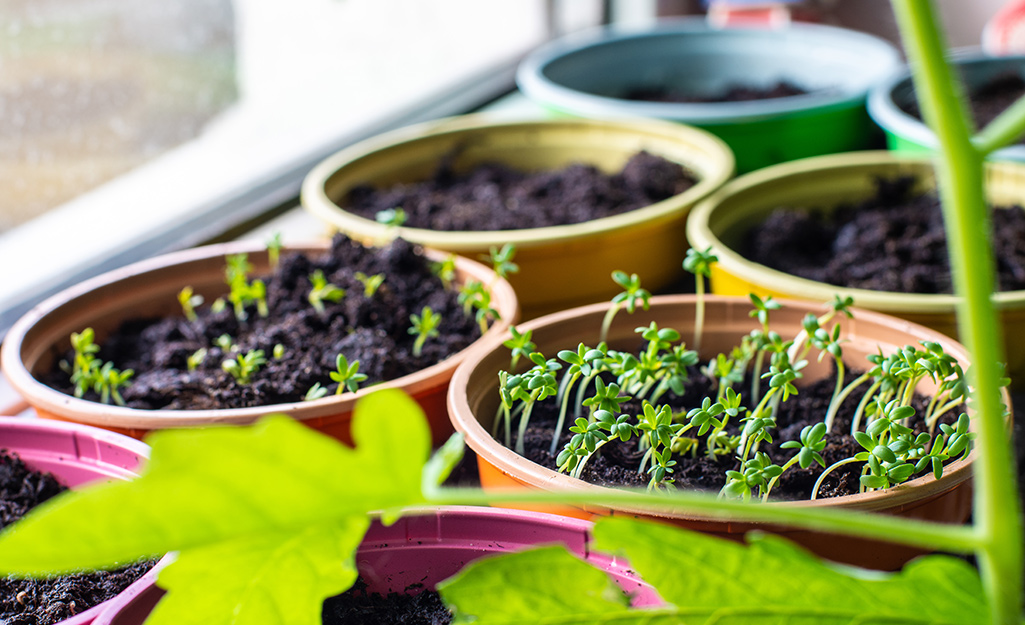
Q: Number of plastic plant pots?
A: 8